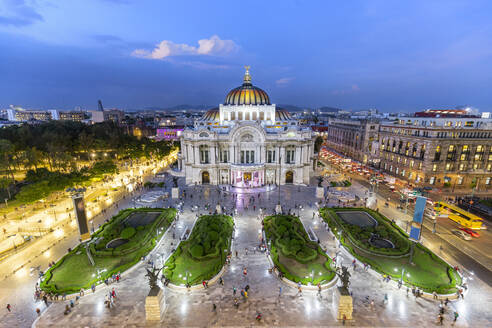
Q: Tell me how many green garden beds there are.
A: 4